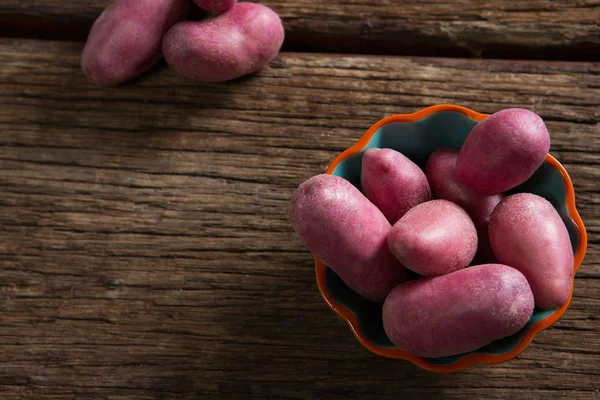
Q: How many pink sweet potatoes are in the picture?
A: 10